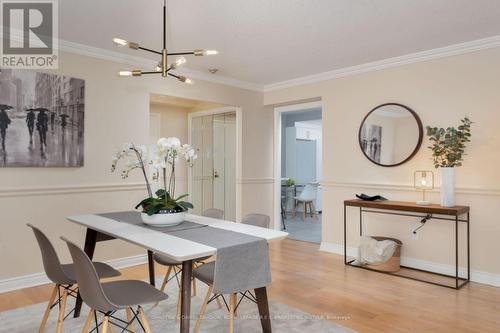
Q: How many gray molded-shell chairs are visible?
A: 4